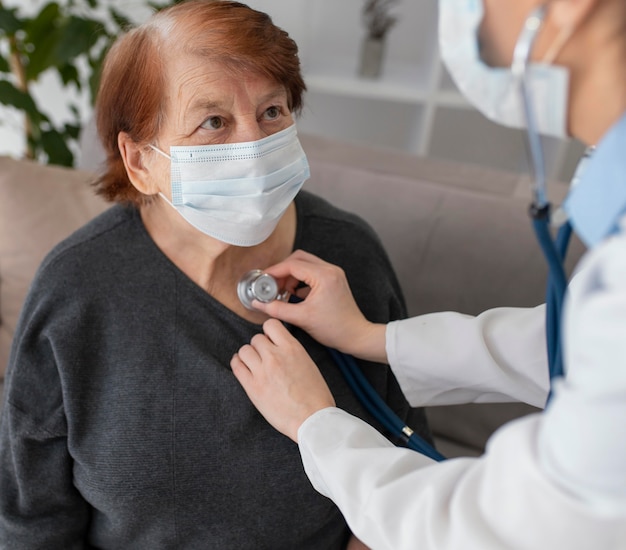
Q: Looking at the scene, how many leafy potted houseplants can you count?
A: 1